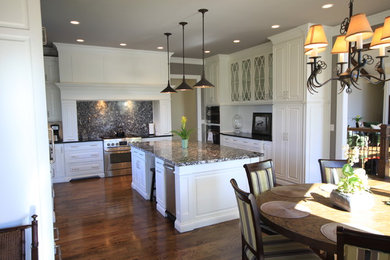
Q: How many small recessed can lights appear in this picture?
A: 8